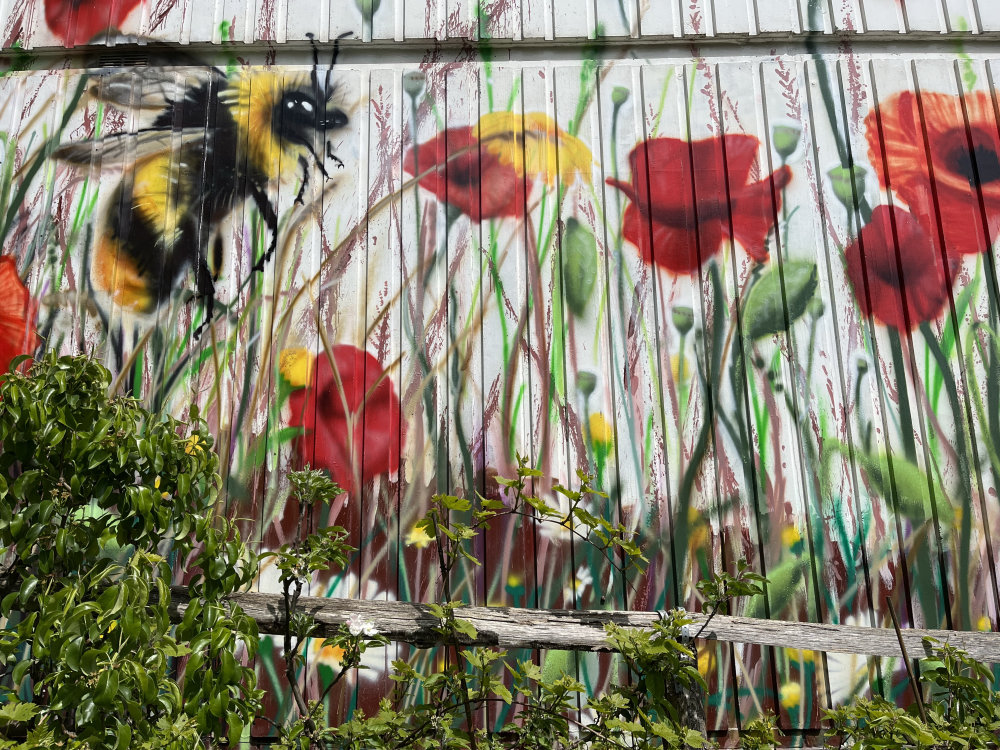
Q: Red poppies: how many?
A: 7